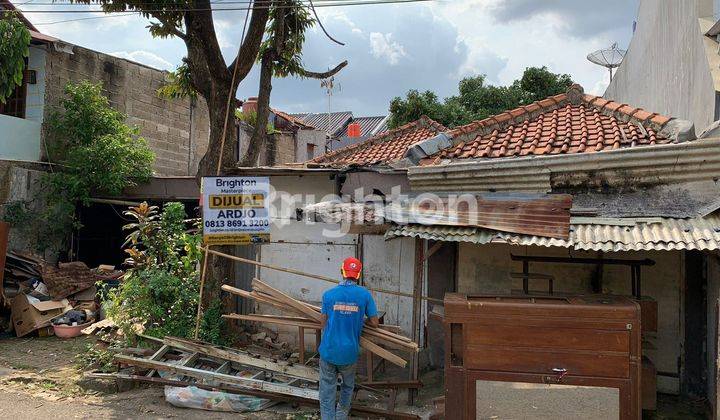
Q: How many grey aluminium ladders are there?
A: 1